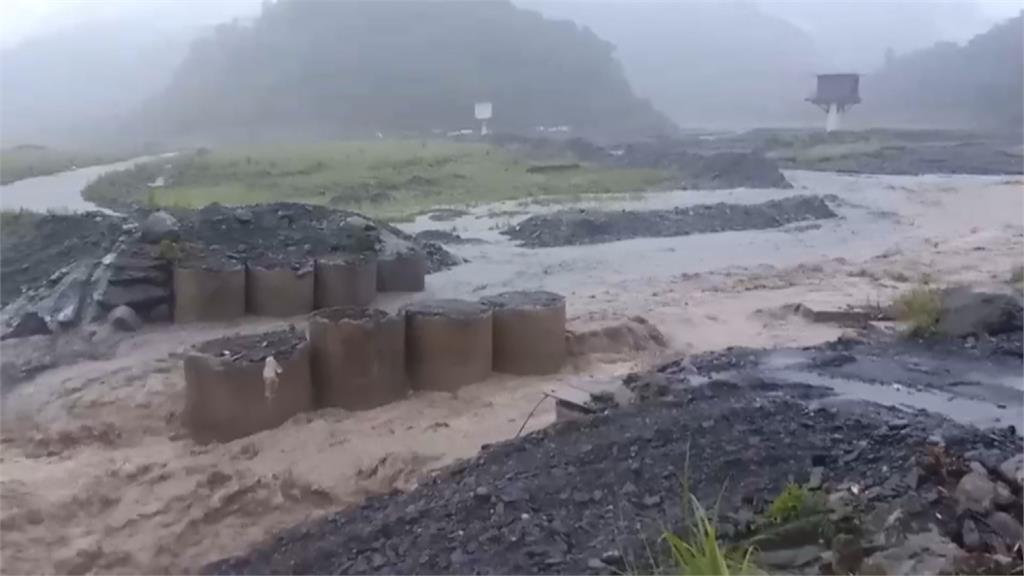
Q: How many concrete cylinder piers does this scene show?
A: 8